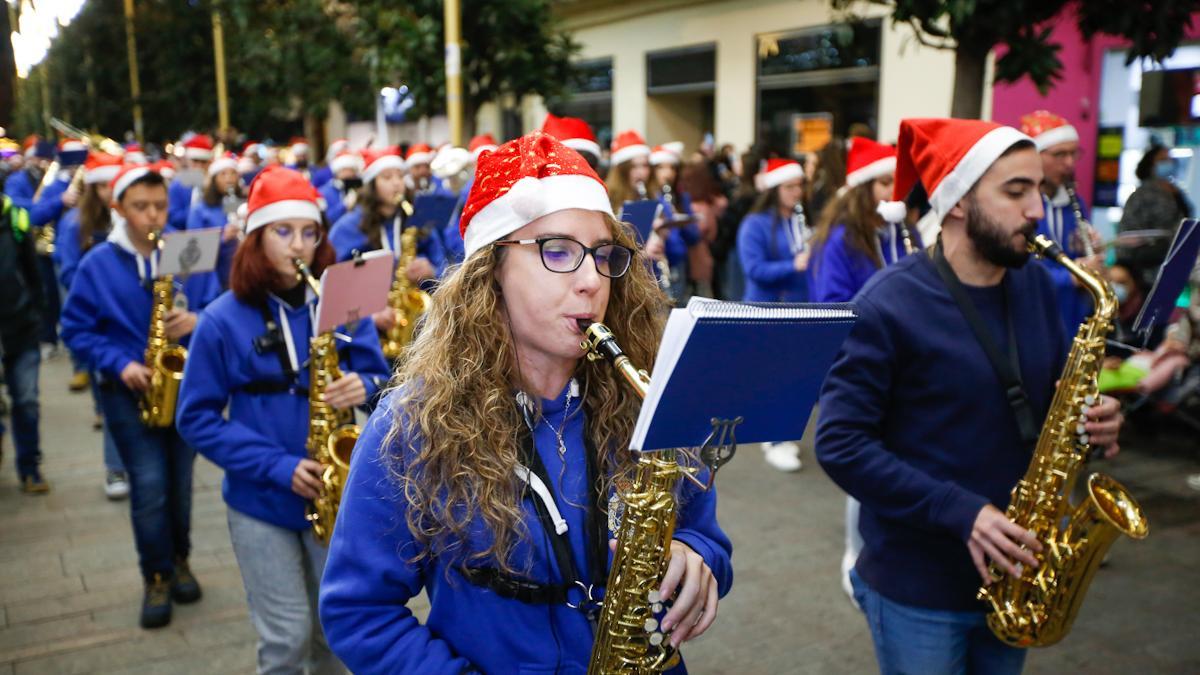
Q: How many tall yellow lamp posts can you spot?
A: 3